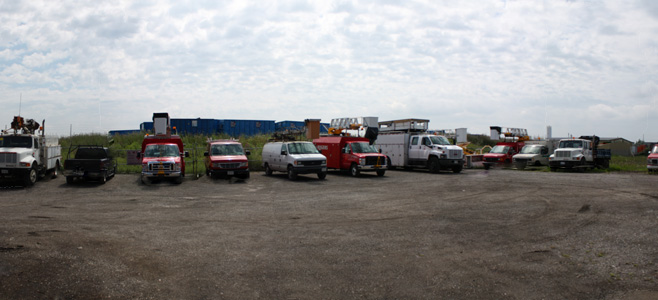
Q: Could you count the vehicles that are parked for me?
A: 11